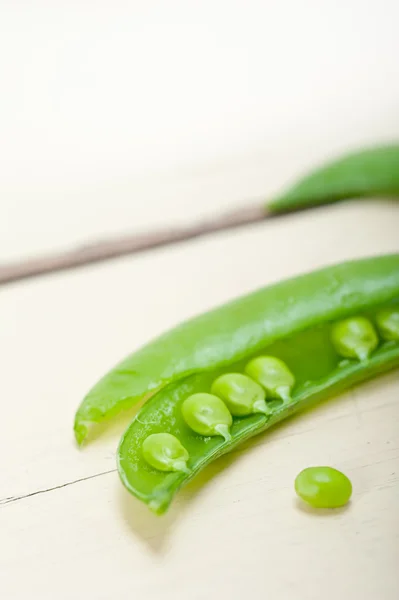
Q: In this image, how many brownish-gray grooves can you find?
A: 1